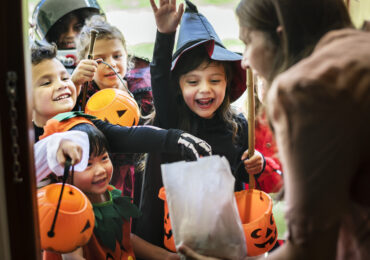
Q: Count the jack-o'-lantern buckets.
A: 4